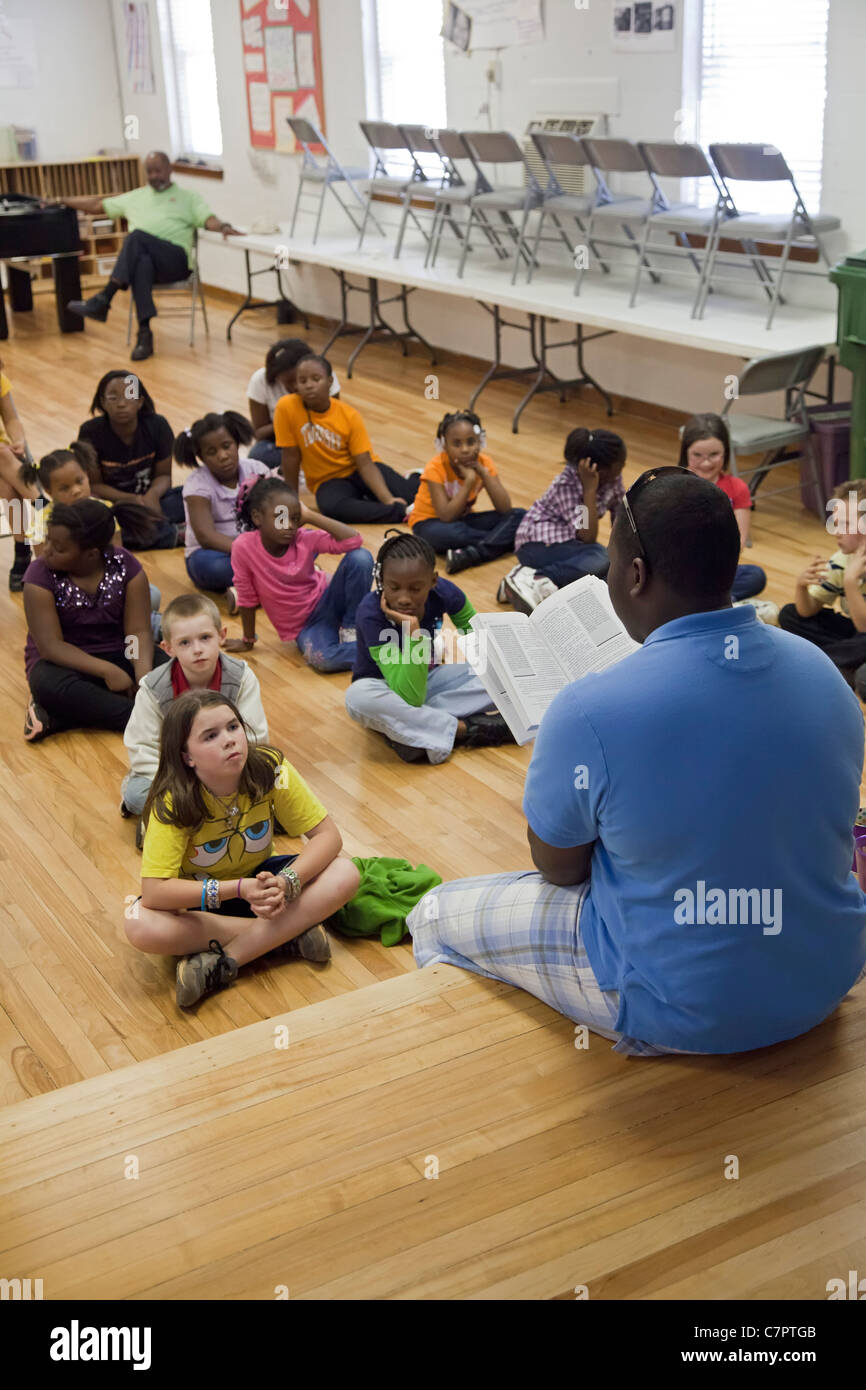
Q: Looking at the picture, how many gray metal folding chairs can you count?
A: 11